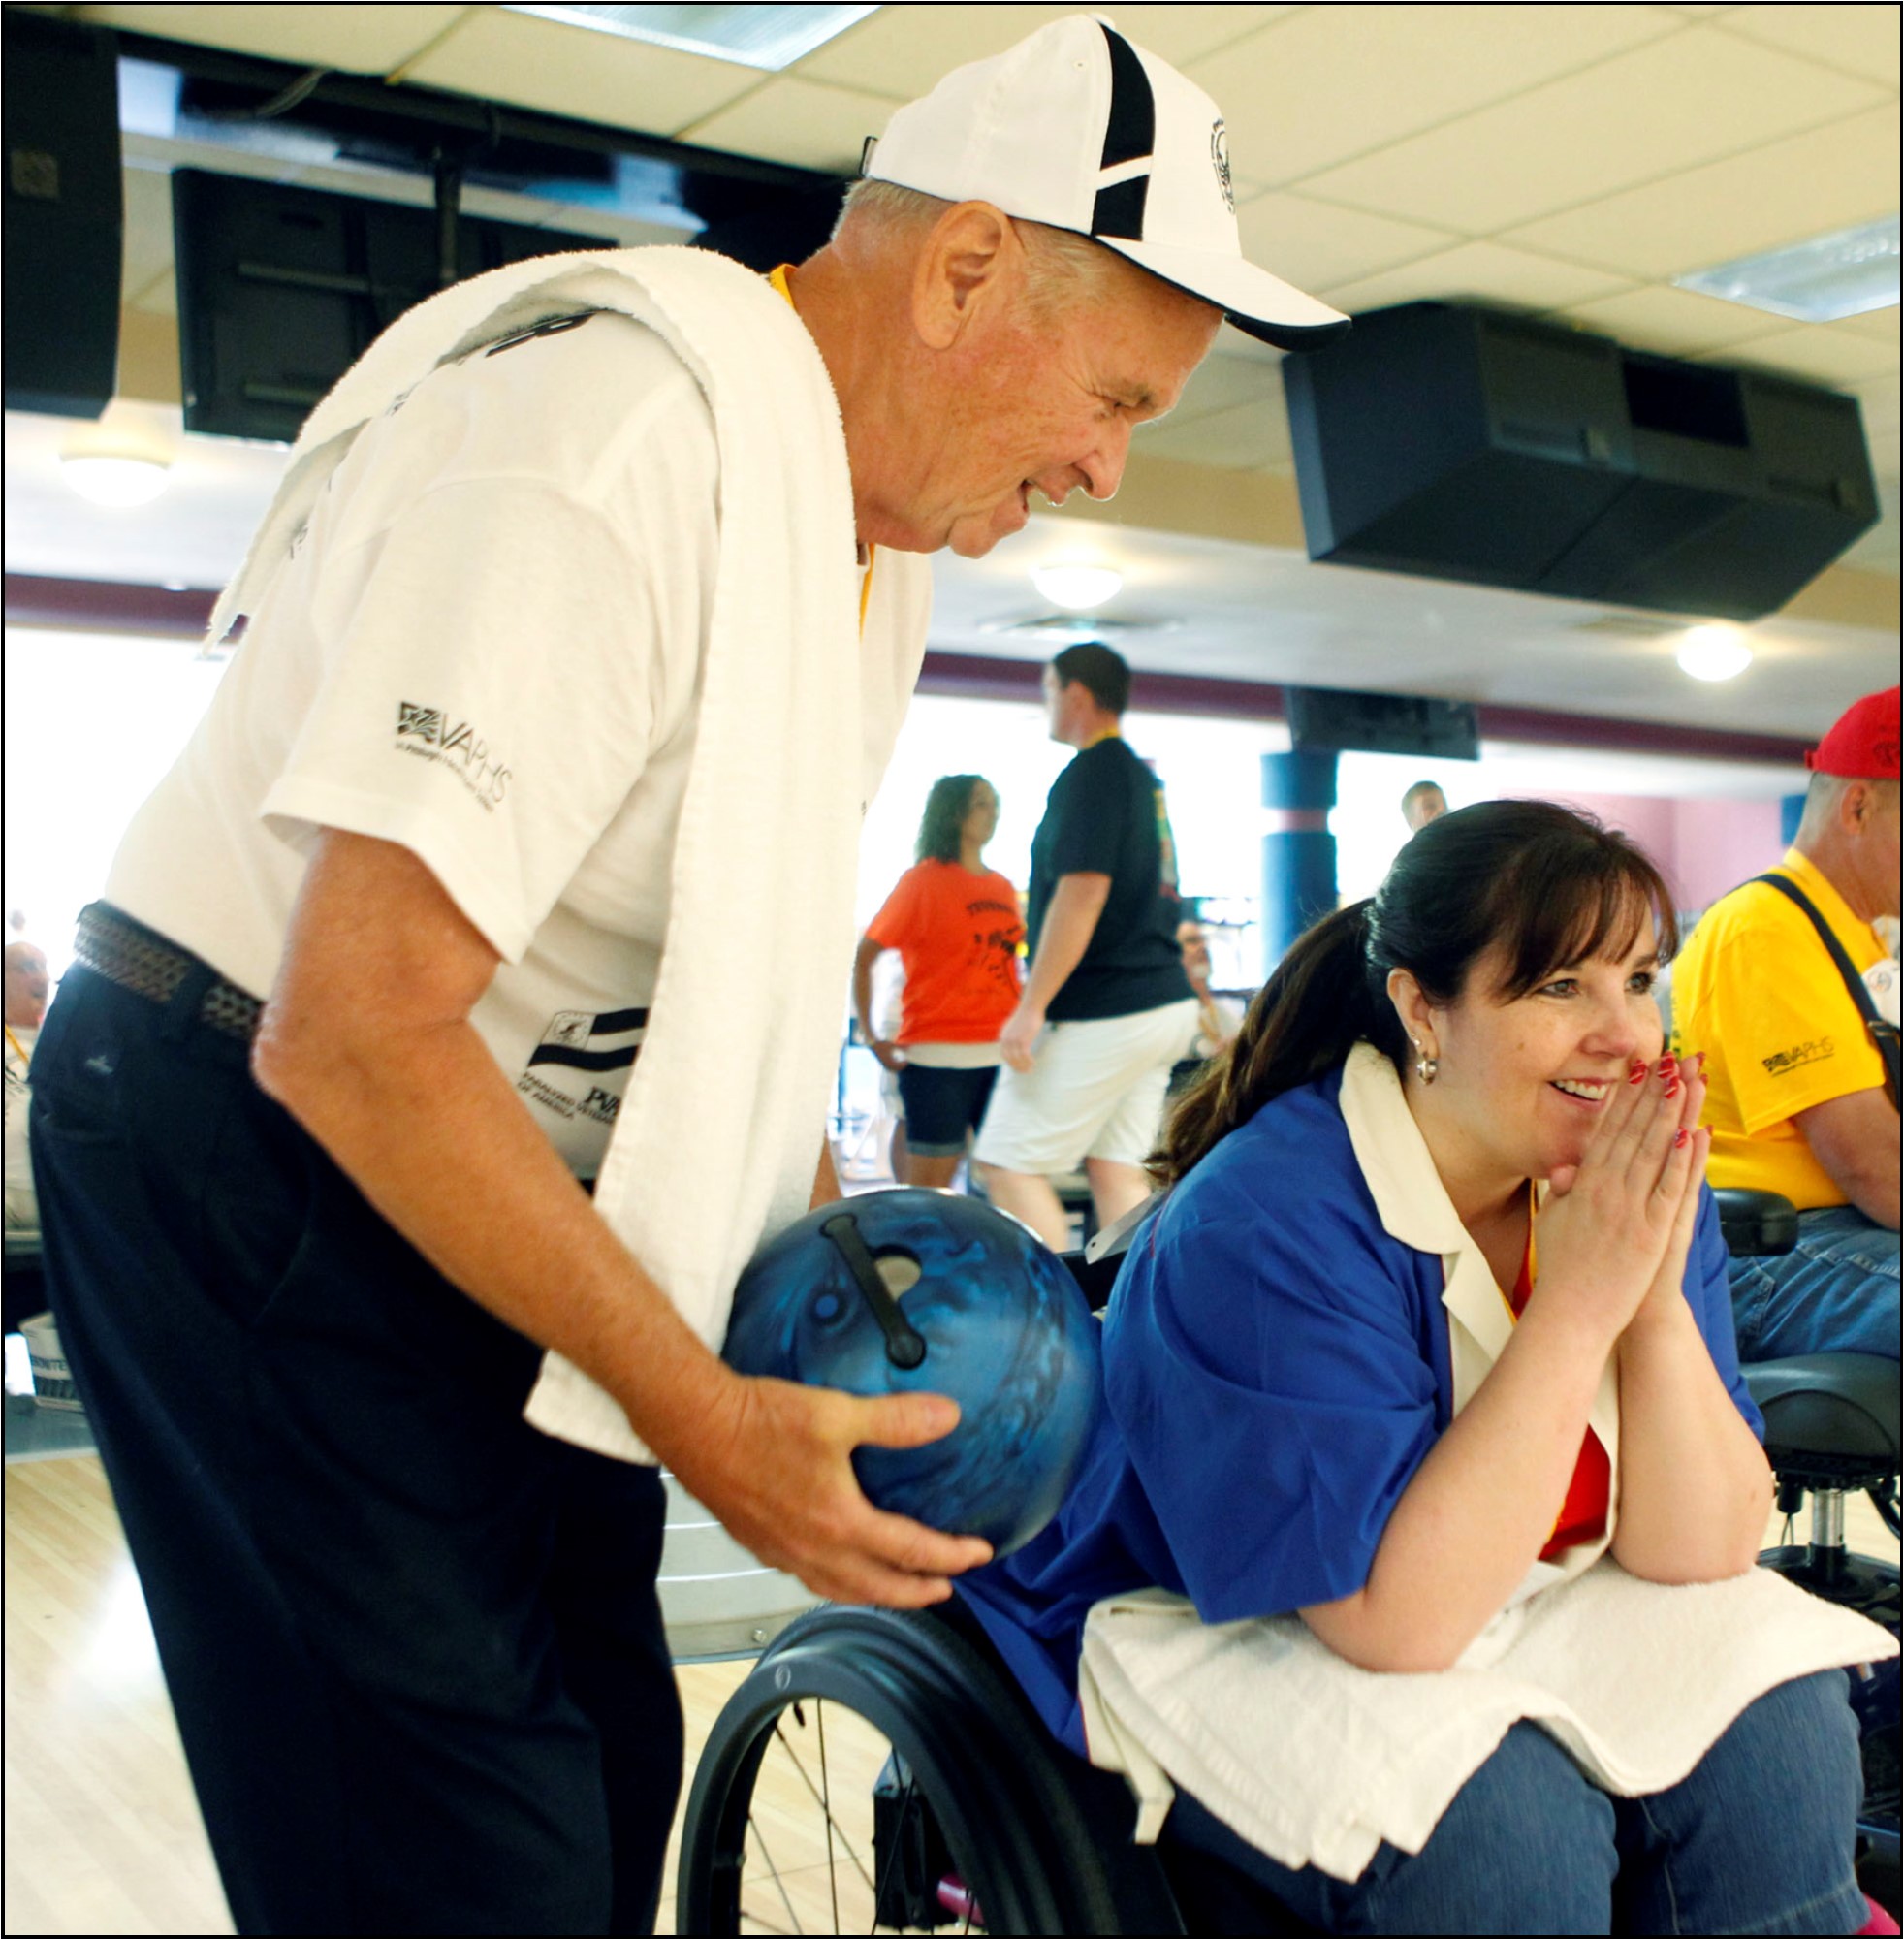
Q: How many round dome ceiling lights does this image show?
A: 3